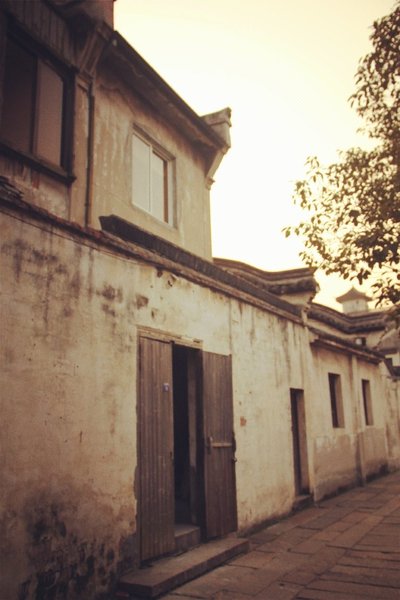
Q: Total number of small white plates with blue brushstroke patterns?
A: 0